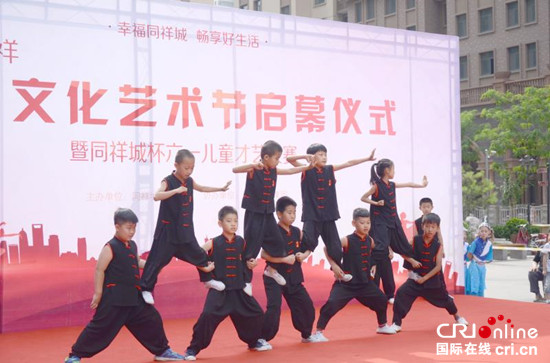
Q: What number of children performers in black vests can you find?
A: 10